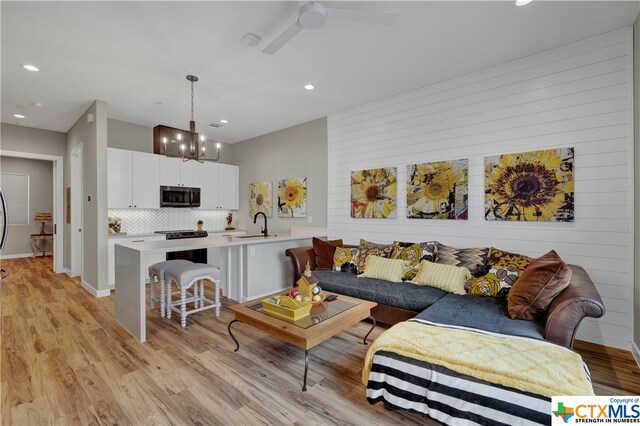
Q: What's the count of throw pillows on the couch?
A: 10